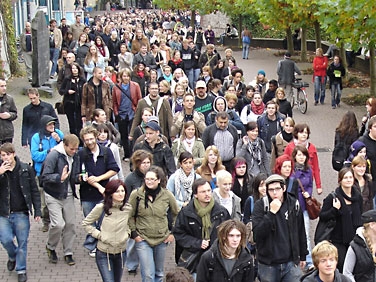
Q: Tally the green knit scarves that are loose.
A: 1